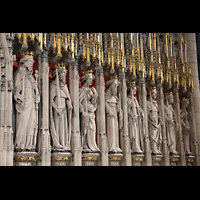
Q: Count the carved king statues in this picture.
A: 8